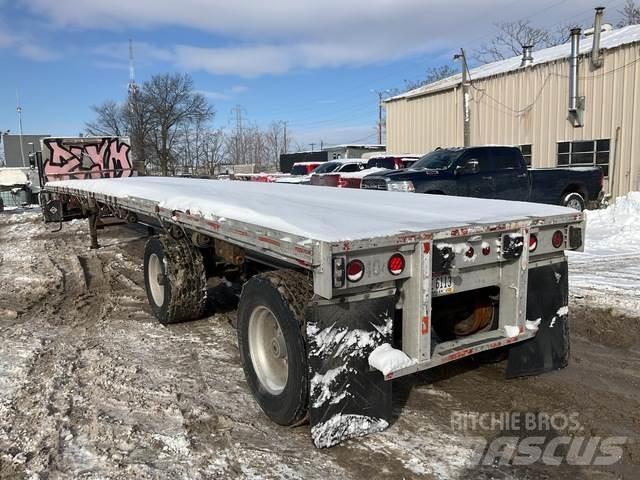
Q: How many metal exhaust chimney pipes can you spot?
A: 3